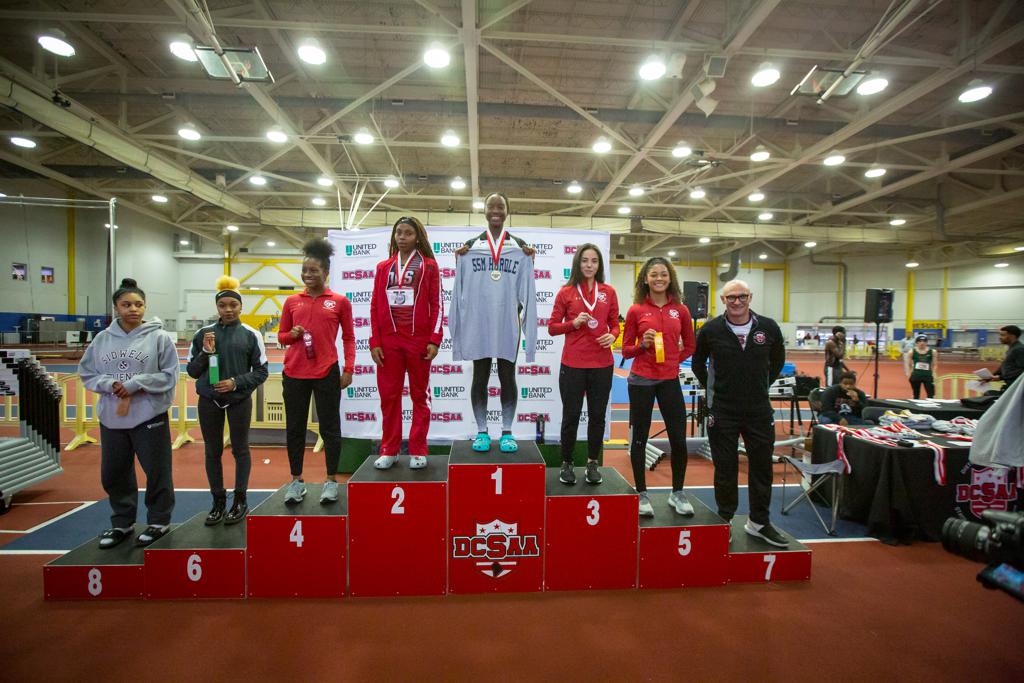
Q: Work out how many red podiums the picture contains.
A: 8